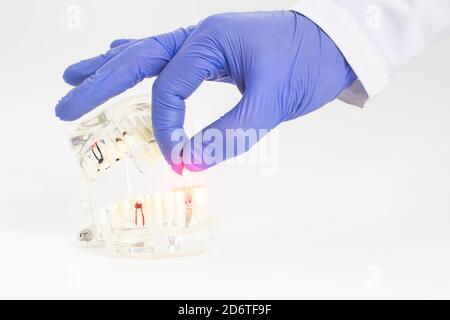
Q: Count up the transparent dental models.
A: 1